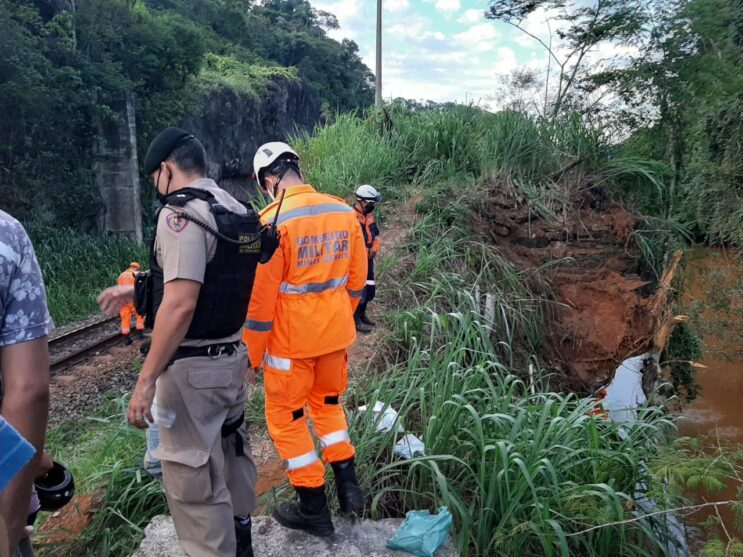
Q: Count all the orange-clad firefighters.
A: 3